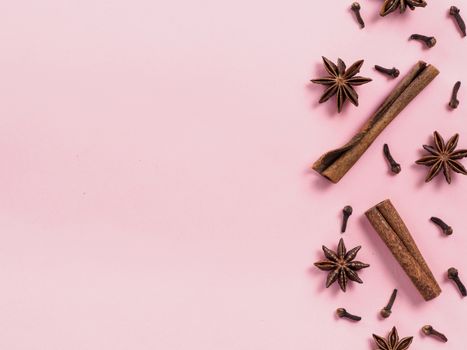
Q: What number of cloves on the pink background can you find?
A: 12